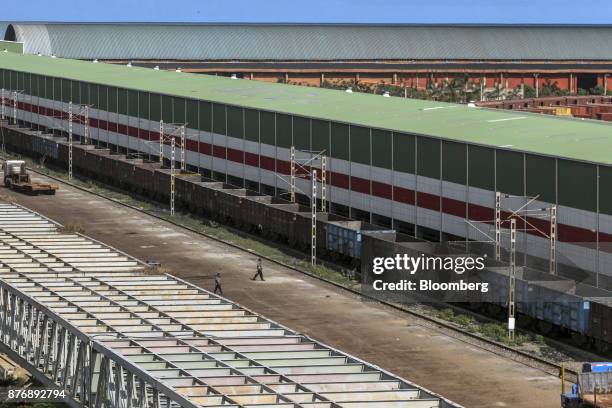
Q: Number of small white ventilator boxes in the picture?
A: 11